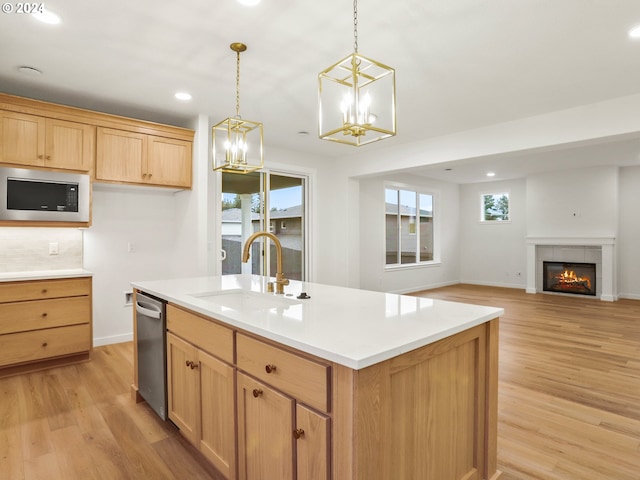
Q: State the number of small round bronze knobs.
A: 12